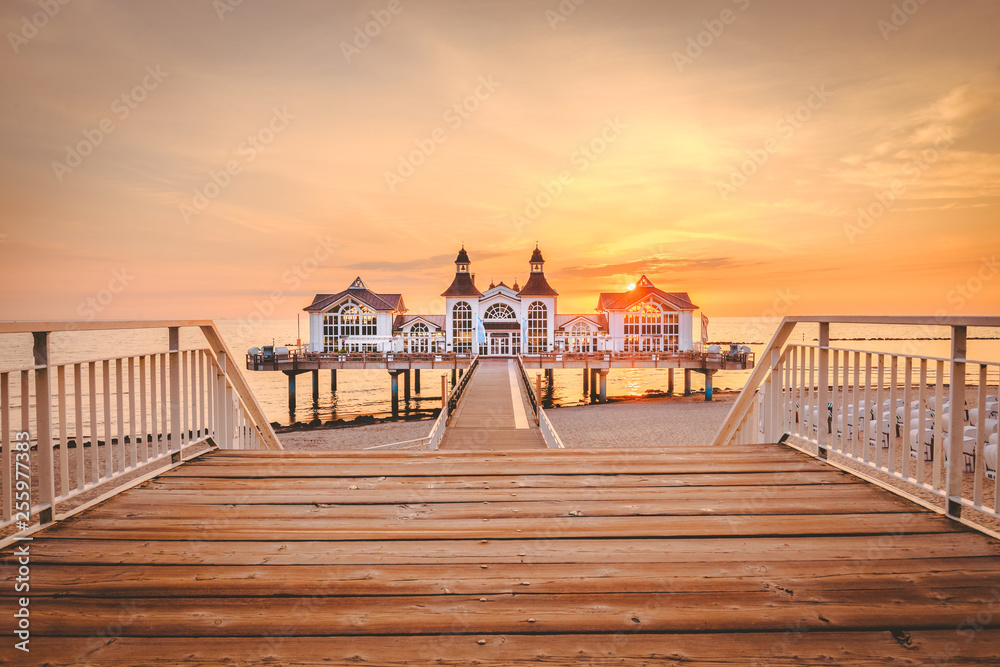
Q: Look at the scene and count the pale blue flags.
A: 2